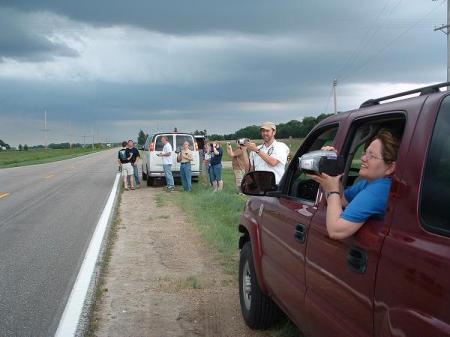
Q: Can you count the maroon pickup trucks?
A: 1